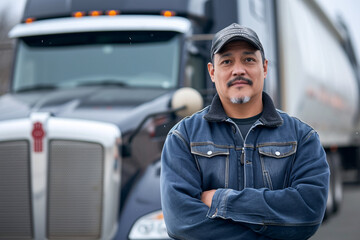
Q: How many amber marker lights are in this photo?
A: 5